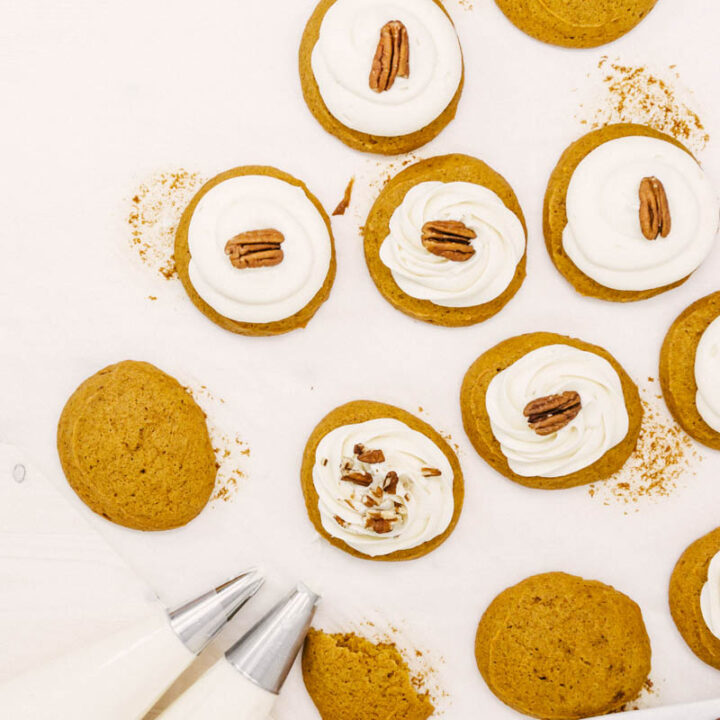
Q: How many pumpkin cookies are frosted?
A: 8